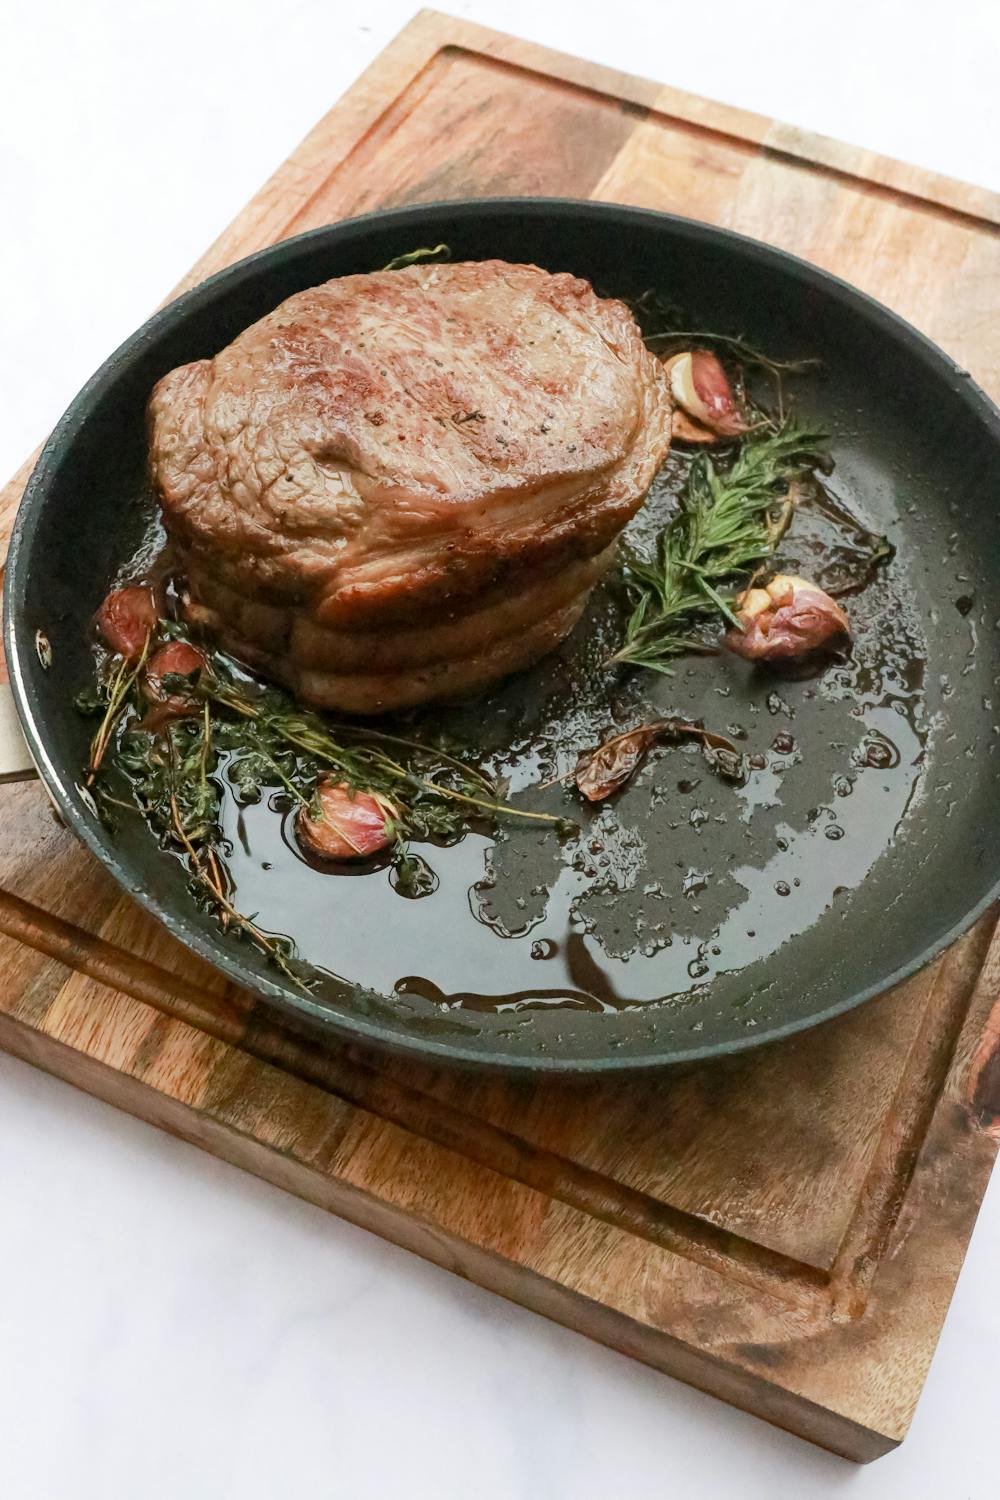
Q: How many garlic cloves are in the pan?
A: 5